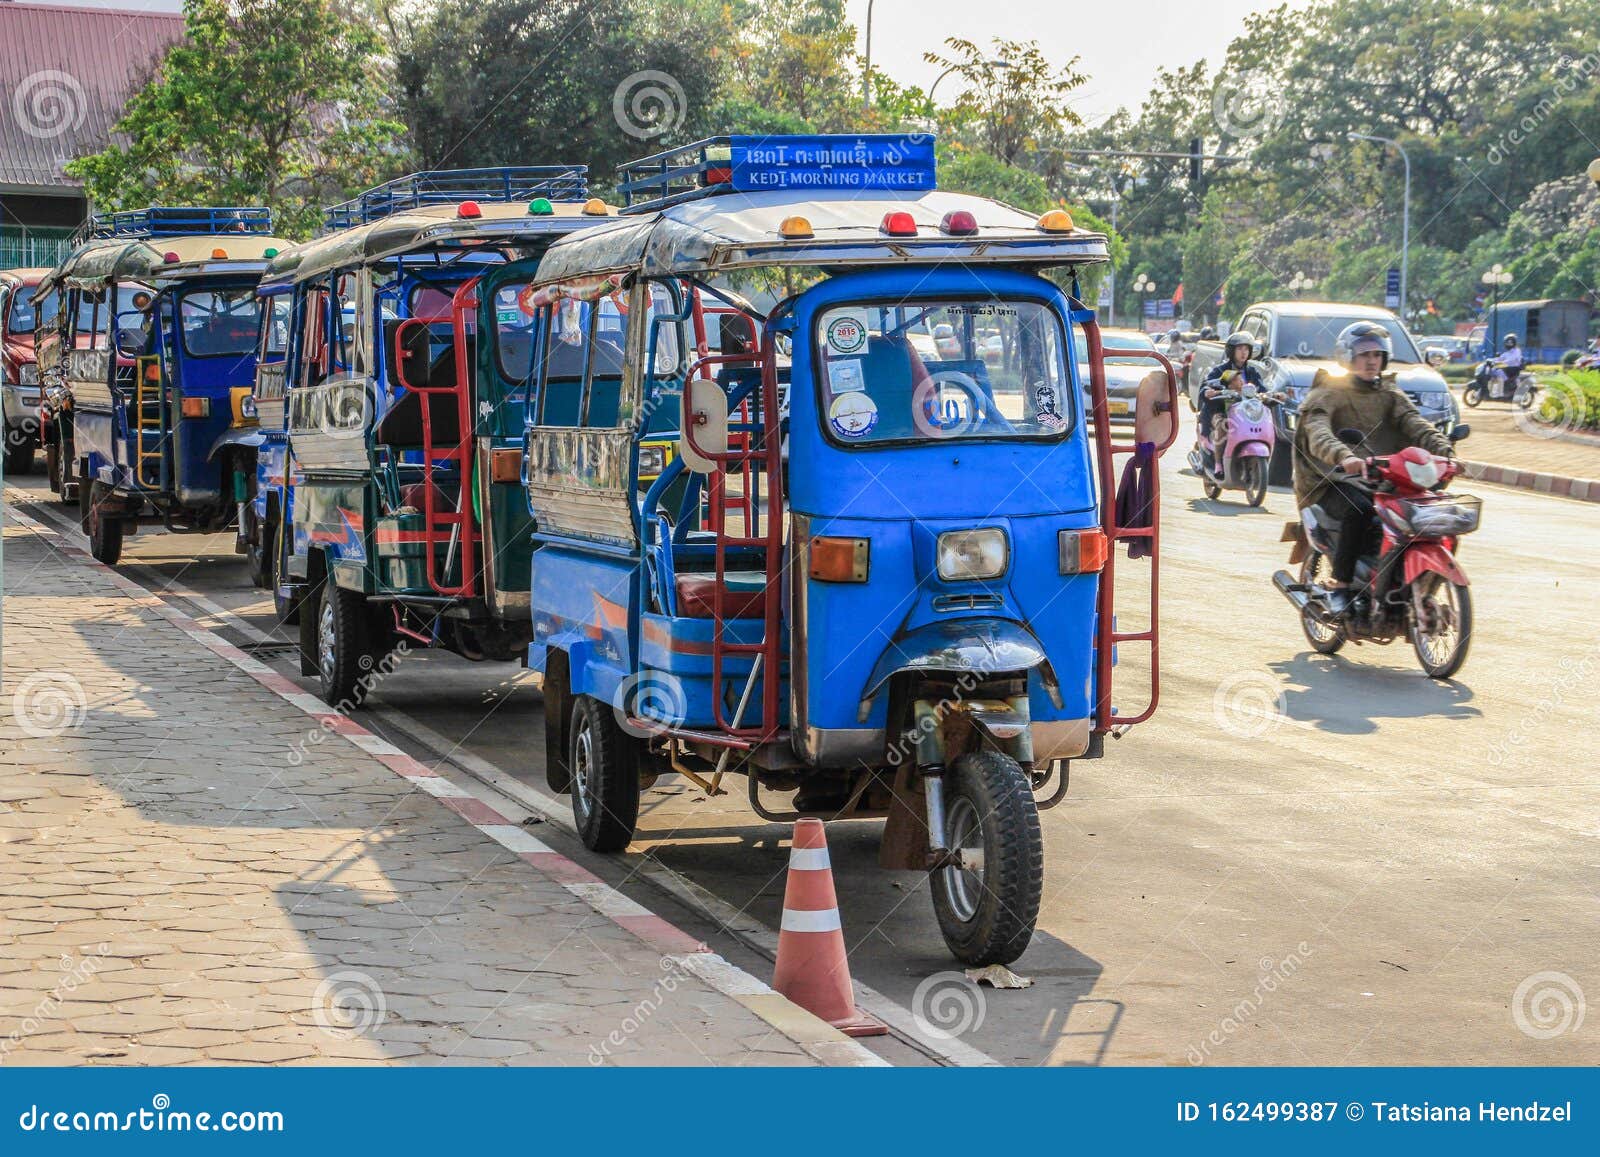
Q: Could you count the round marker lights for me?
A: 10